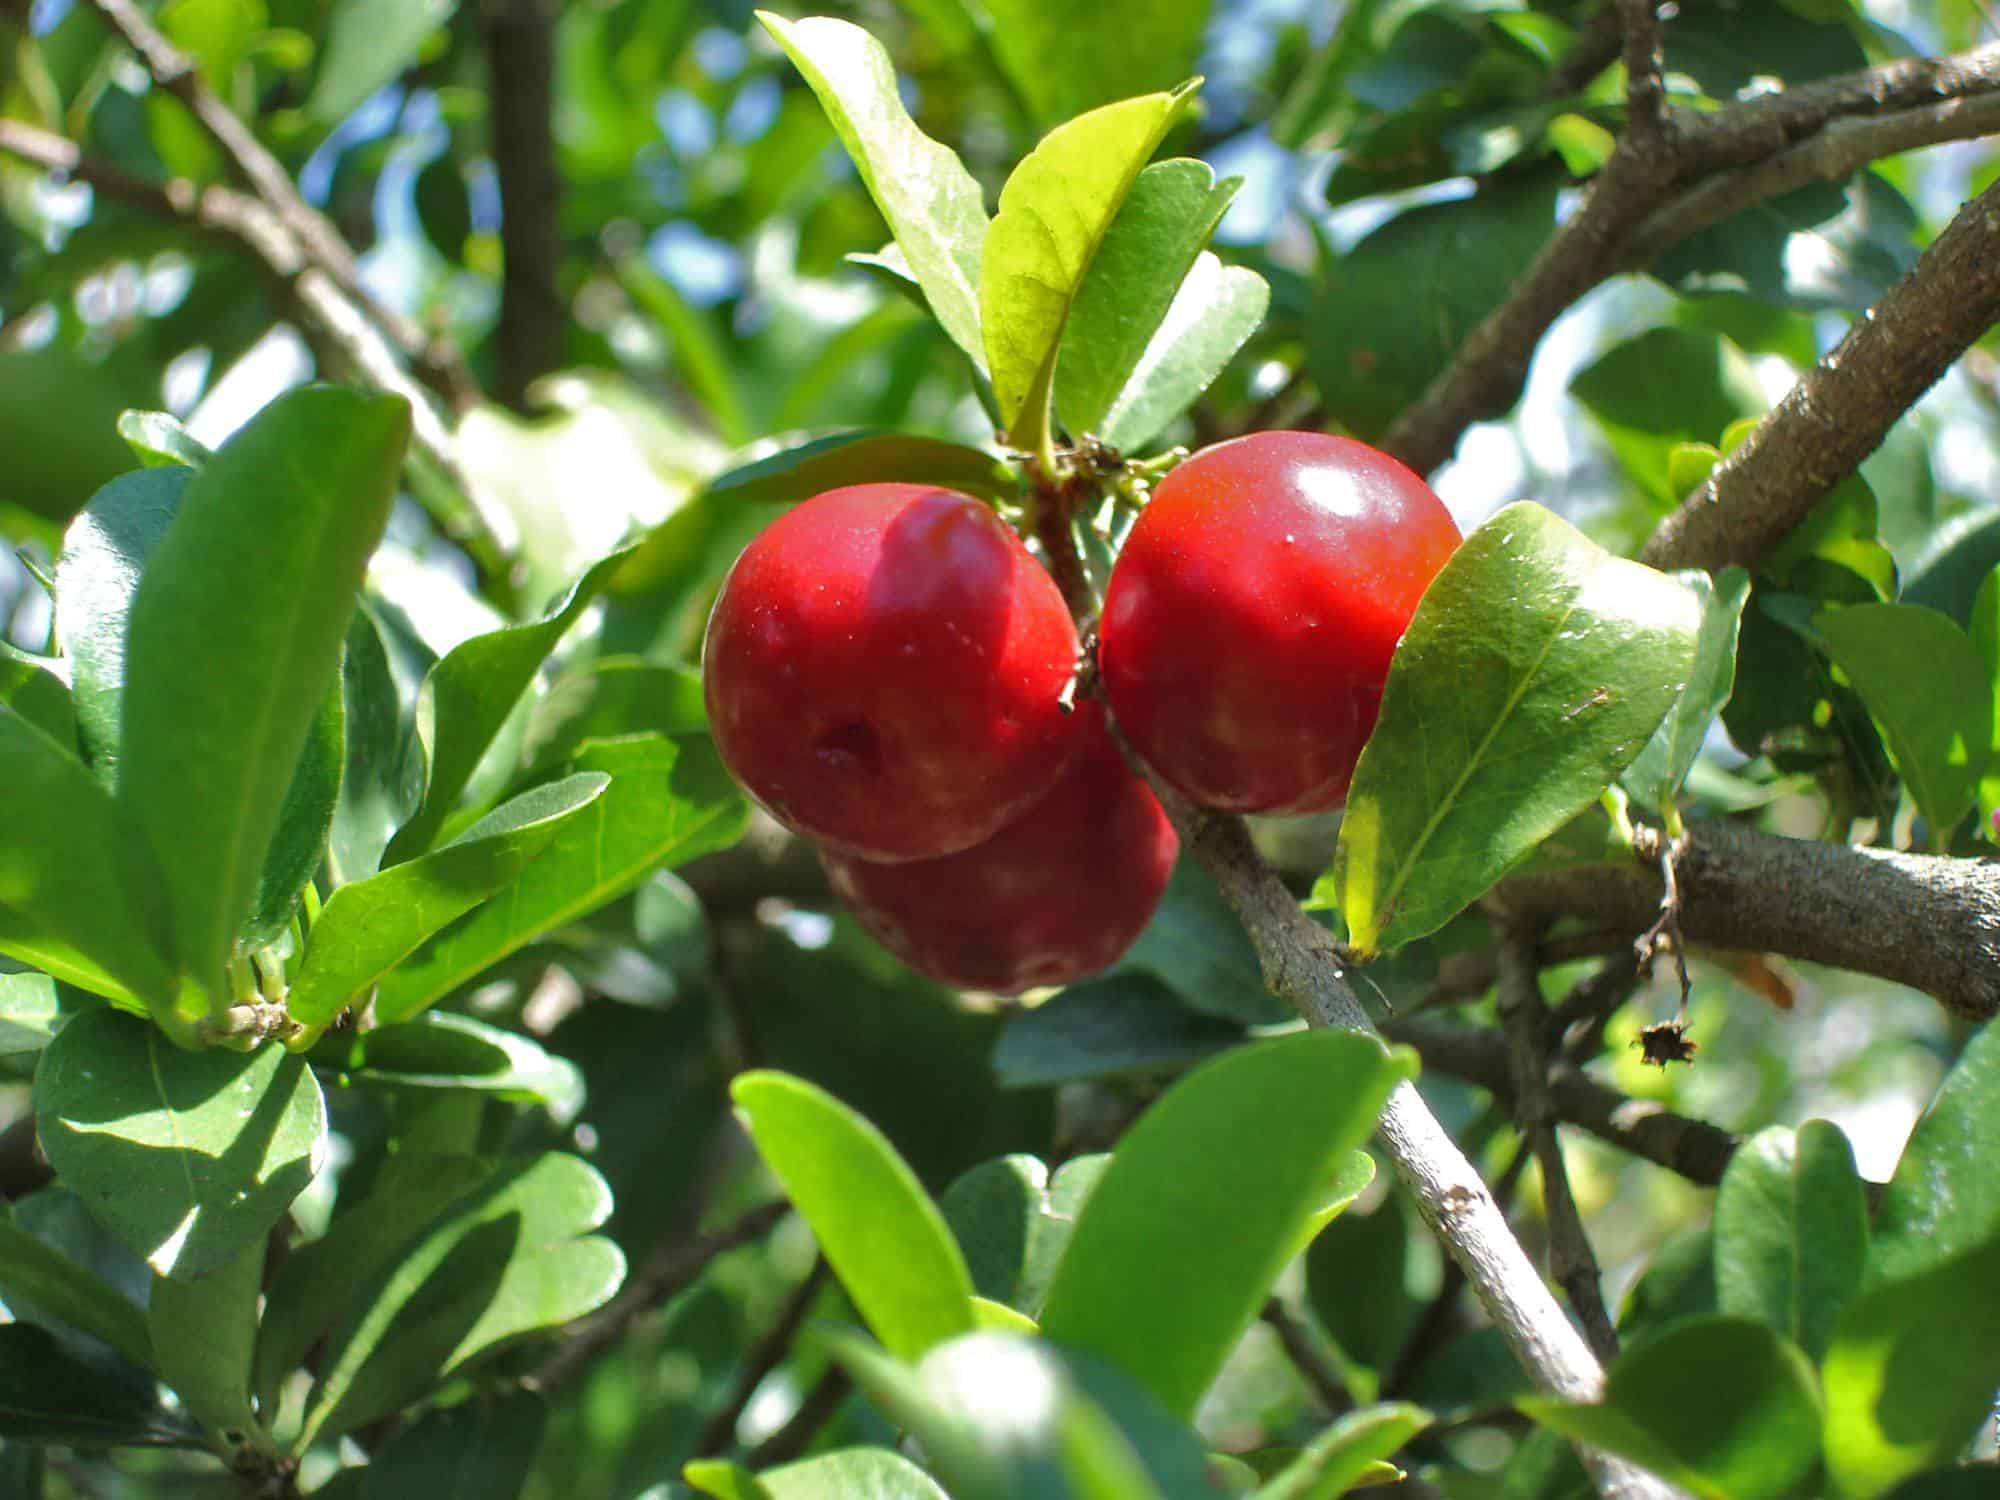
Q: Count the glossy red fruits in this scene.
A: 3